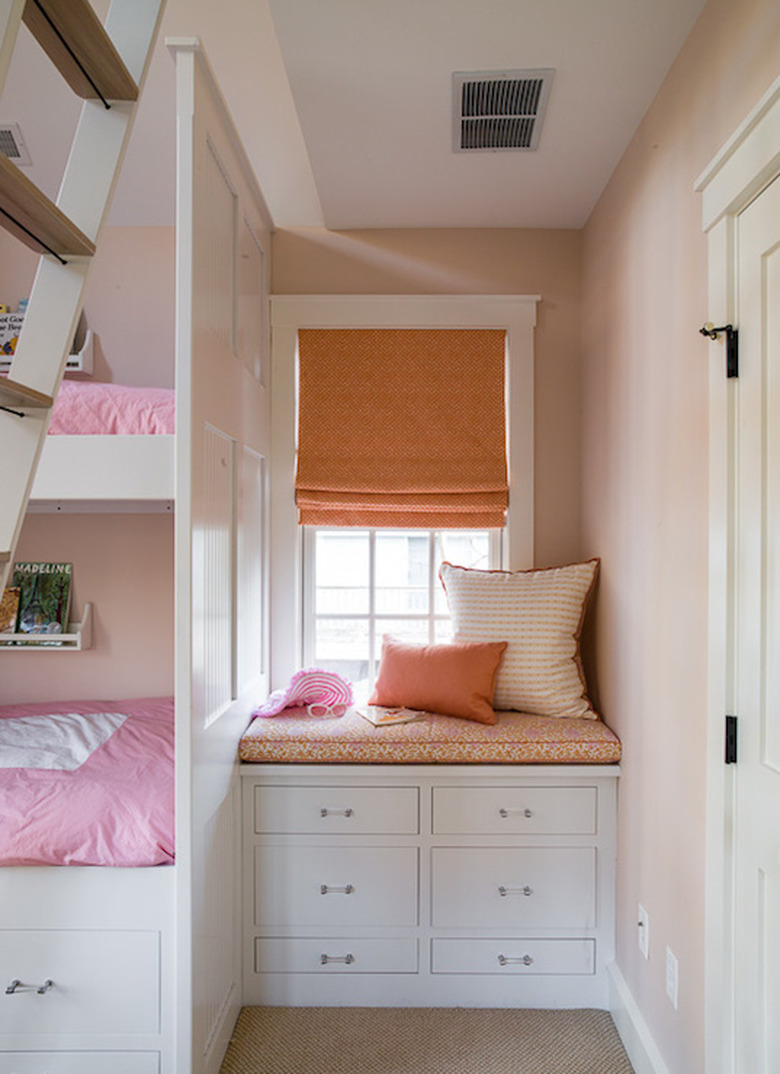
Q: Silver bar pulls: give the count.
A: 7